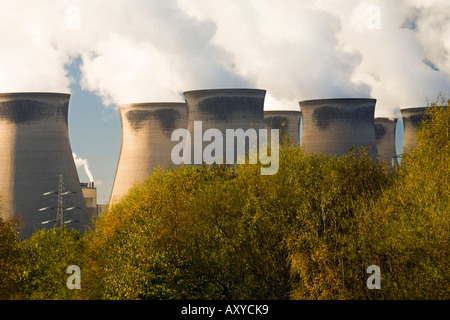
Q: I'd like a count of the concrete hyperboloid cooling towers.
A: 7